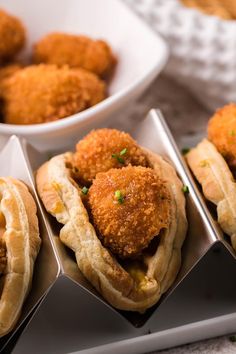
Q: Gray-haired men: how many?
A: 0